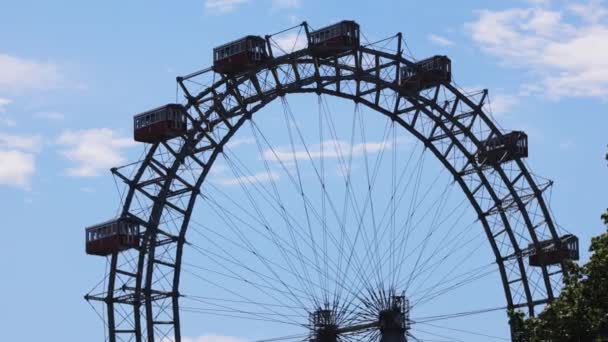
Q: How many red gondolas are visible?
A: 7